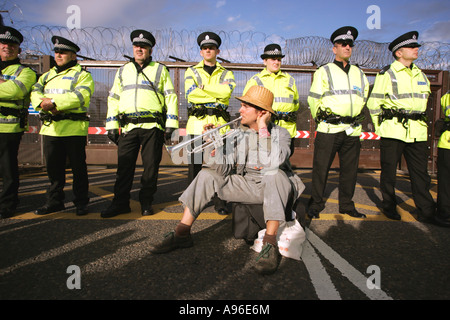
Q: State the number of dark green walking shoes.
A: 2